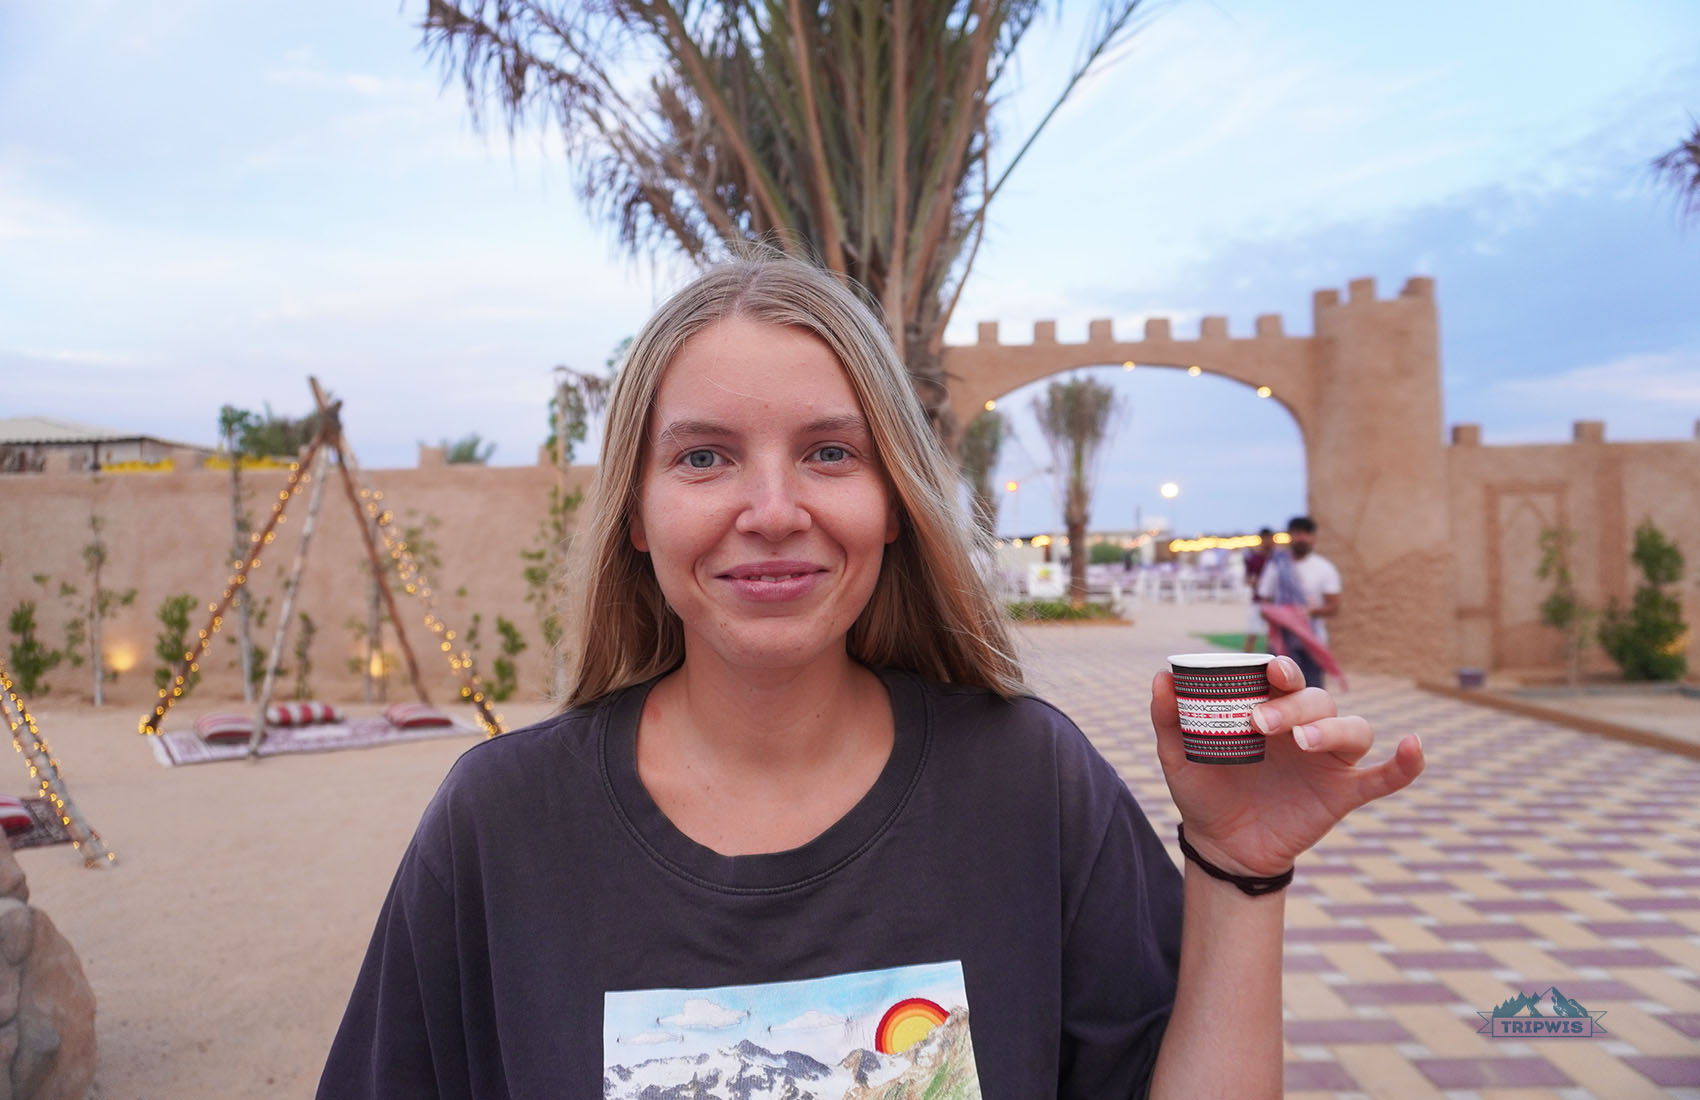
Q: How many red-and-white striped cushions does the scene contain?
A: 4